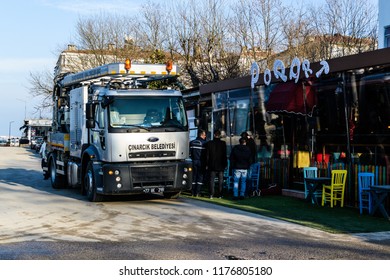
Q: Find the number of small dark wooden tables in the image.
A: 2